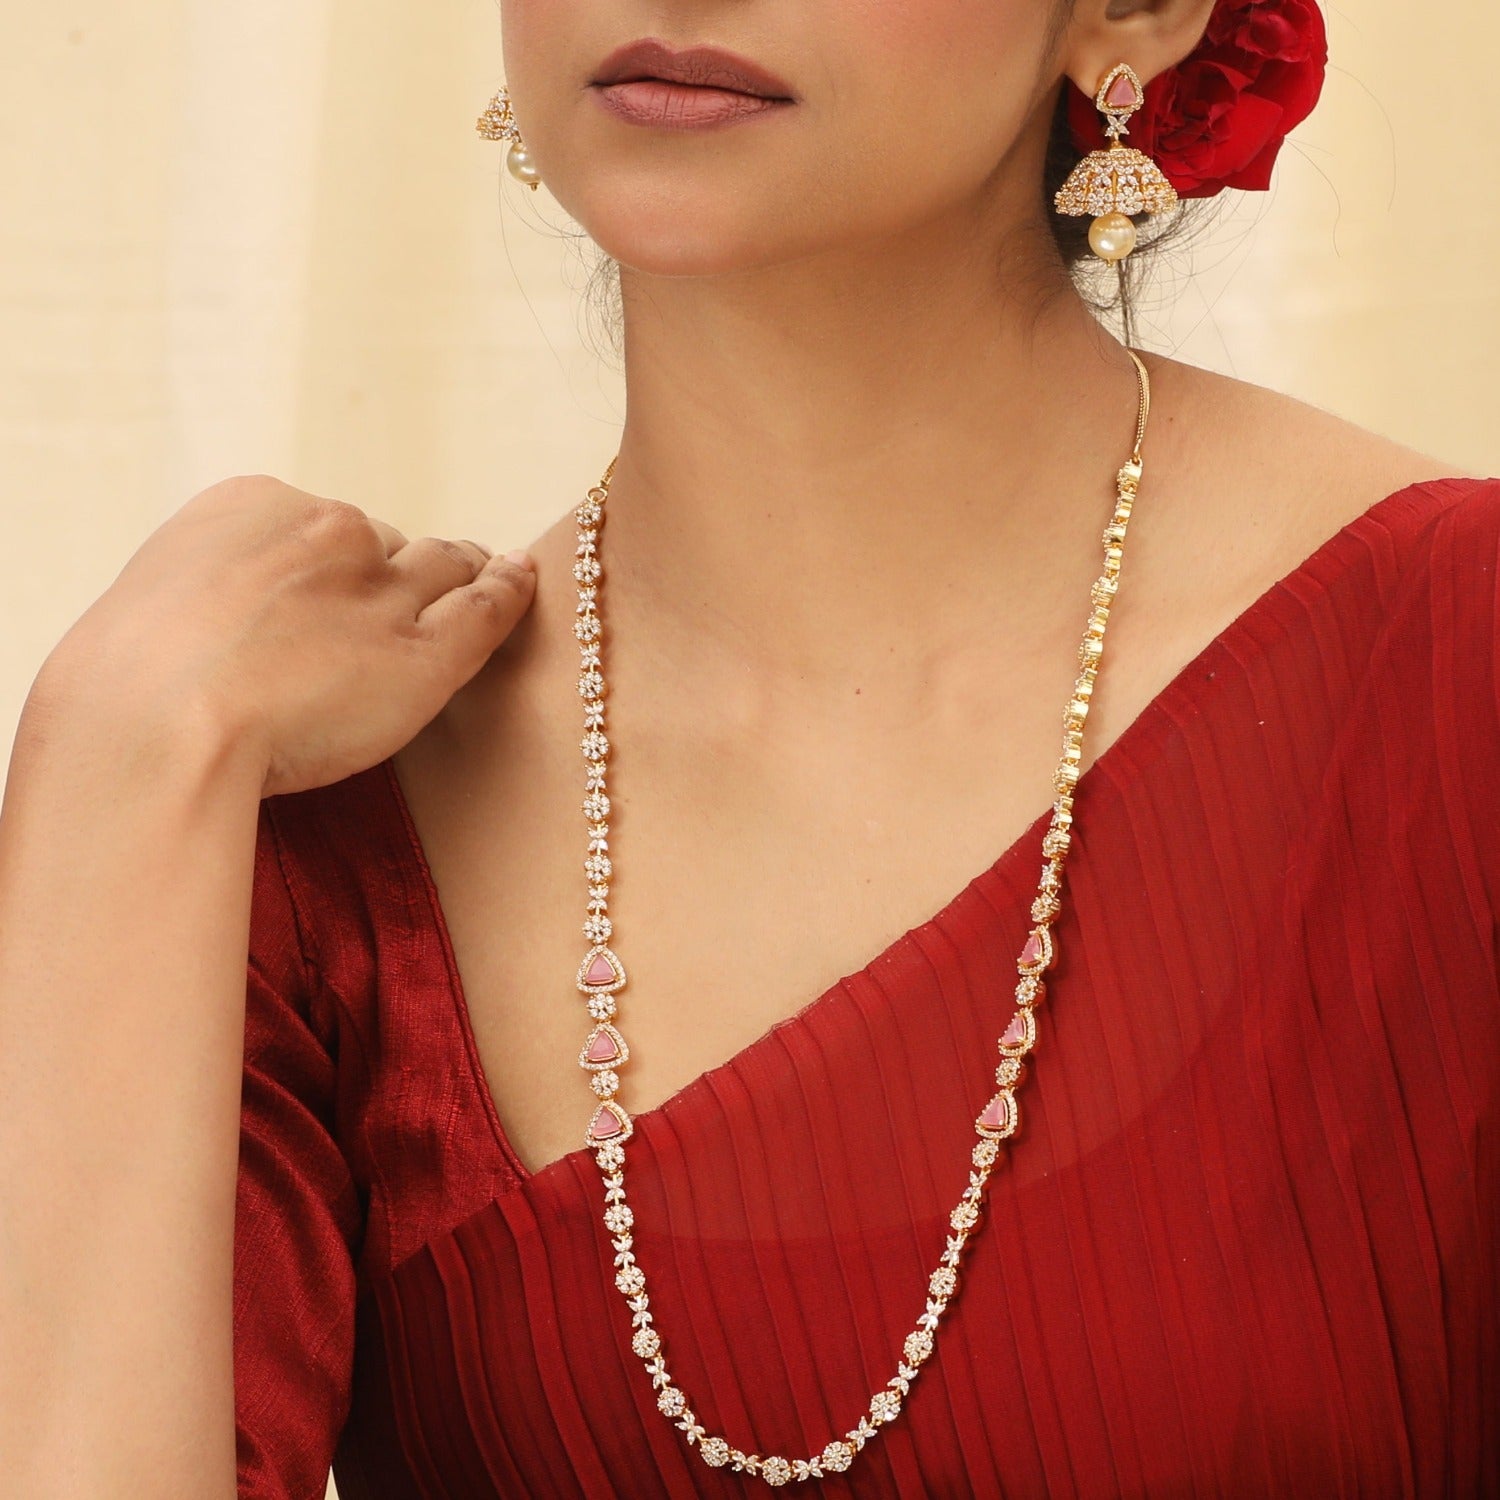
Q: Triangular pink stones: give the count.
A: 7